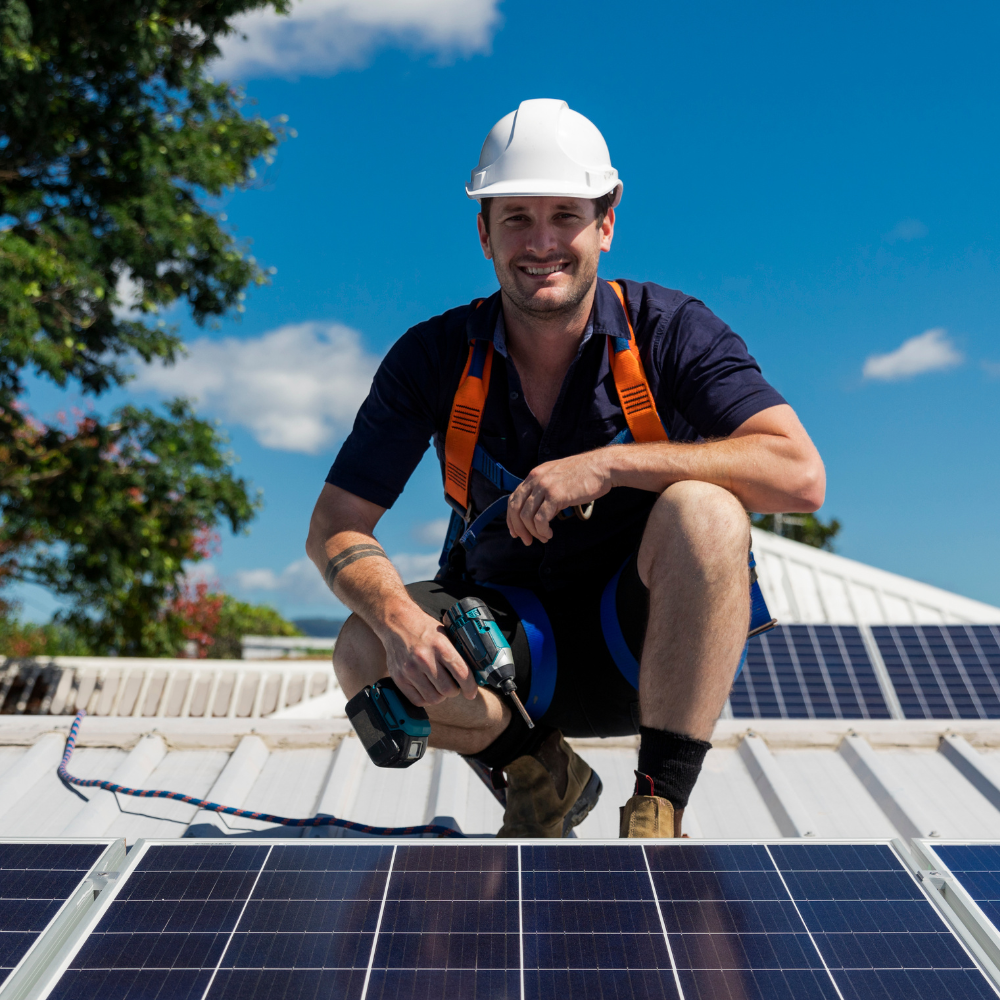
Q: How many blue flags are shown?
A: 0